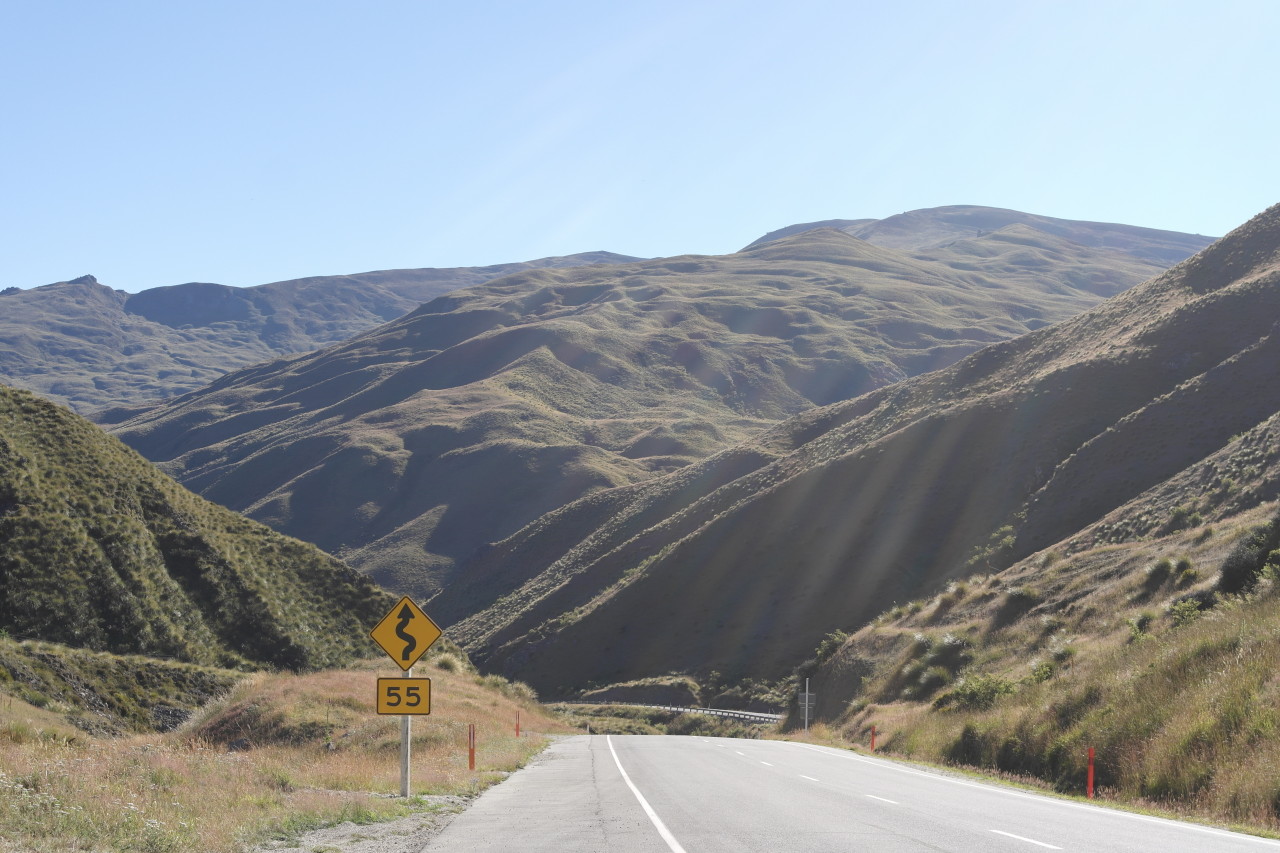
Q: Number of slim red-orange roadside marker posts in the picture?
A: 4